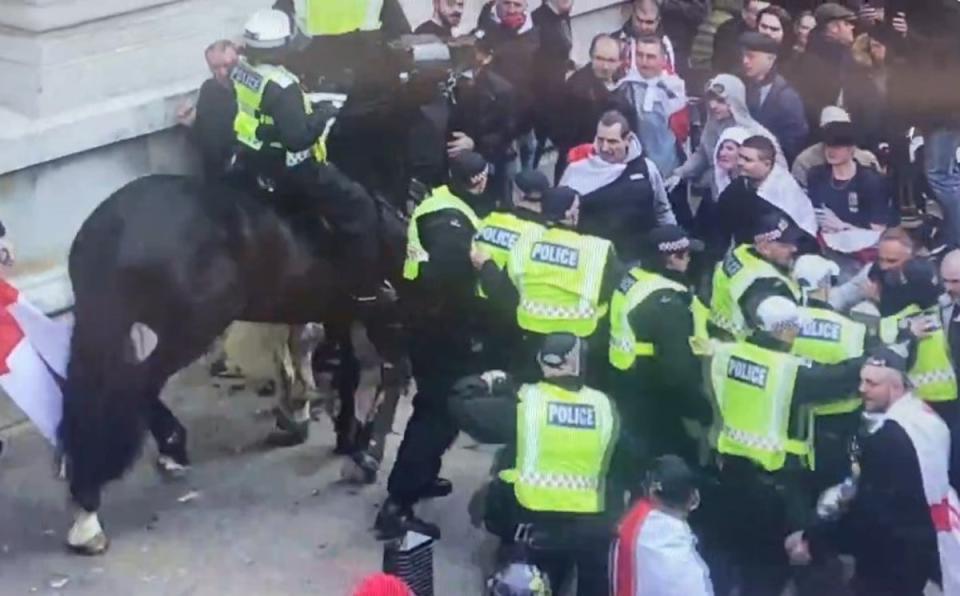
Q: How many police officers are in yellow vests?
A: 11